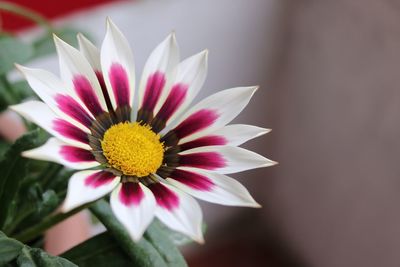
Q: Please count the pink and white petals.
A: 15